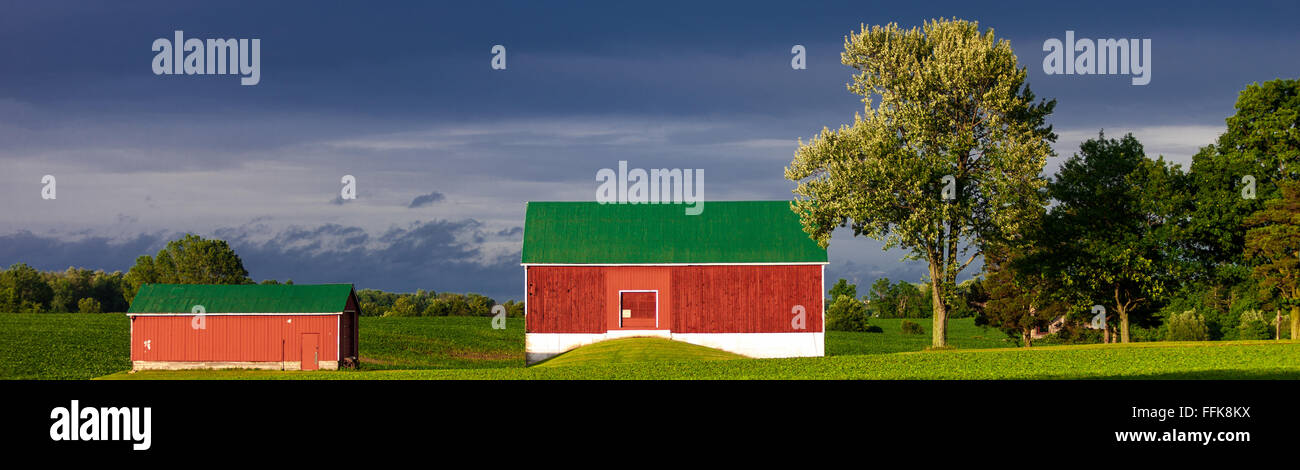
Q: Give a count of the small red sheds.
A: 1